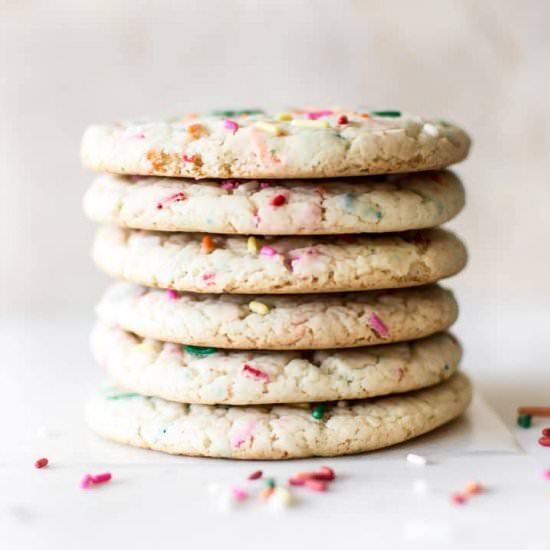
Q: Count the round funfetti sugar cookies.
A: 6